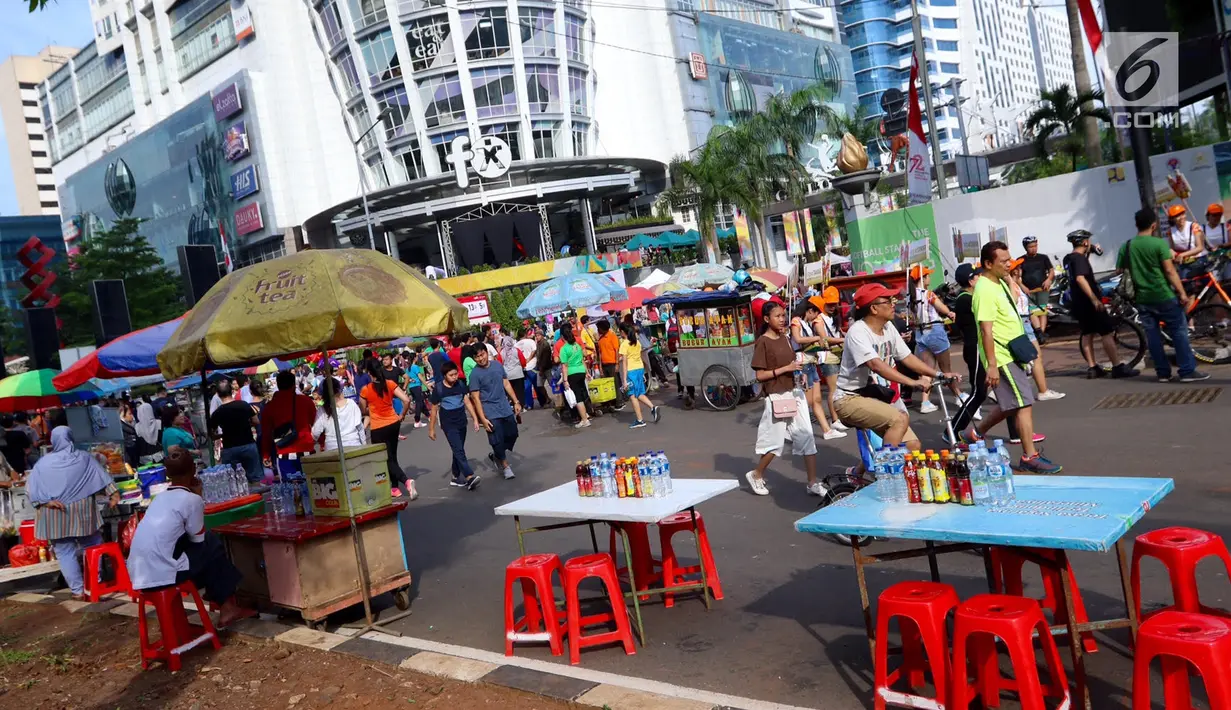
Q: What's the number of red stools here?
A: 11